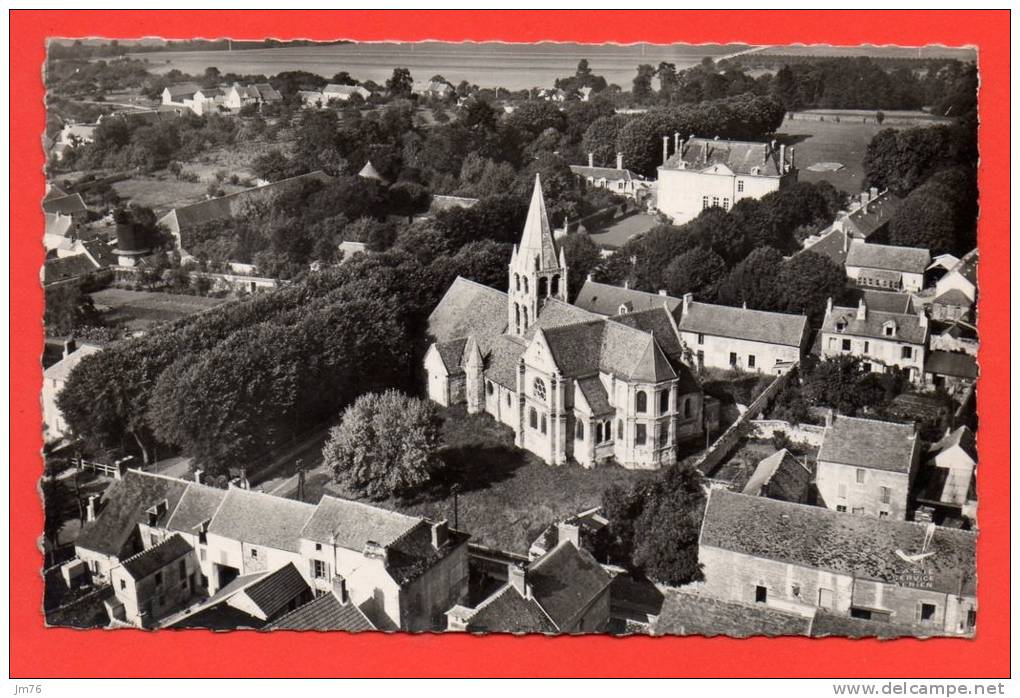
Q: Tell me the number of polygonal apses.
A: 1